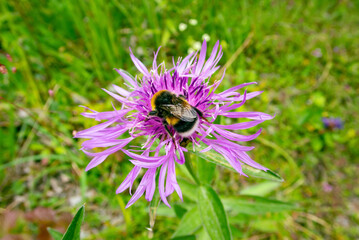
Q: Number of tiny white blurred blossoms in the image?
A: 5